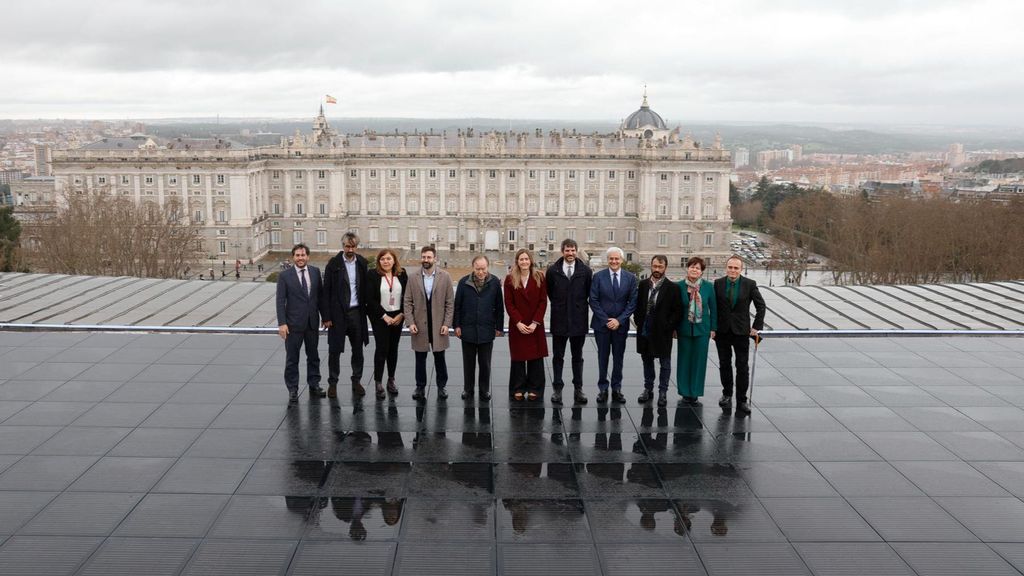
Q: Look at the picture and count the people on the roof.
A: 11